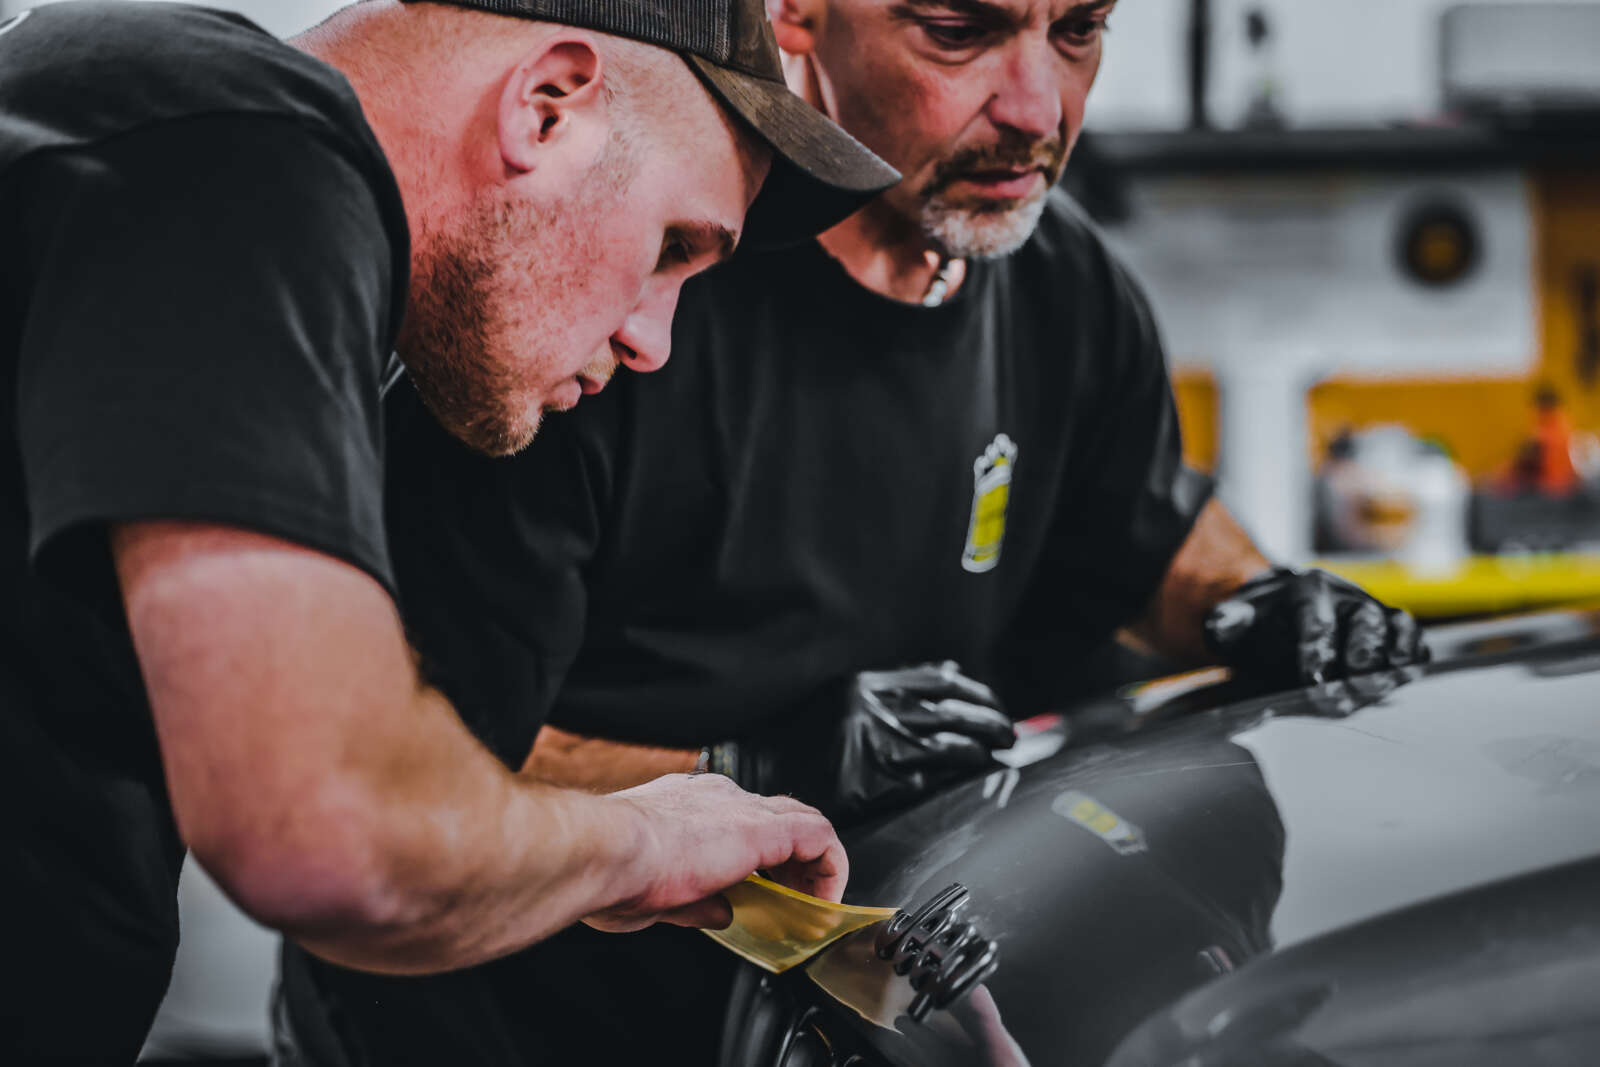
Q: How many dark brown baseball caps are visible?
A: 1